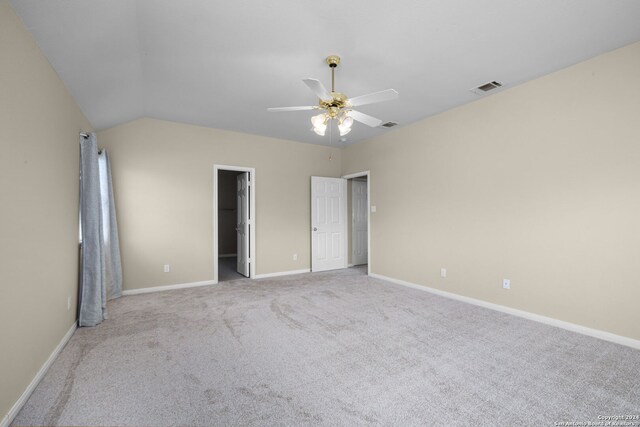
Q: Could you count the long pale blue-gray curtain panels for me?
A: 2